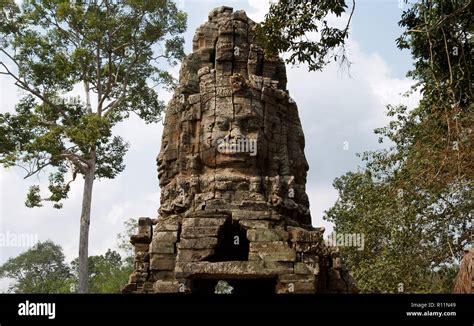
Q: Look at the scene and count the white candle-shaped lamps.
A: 0